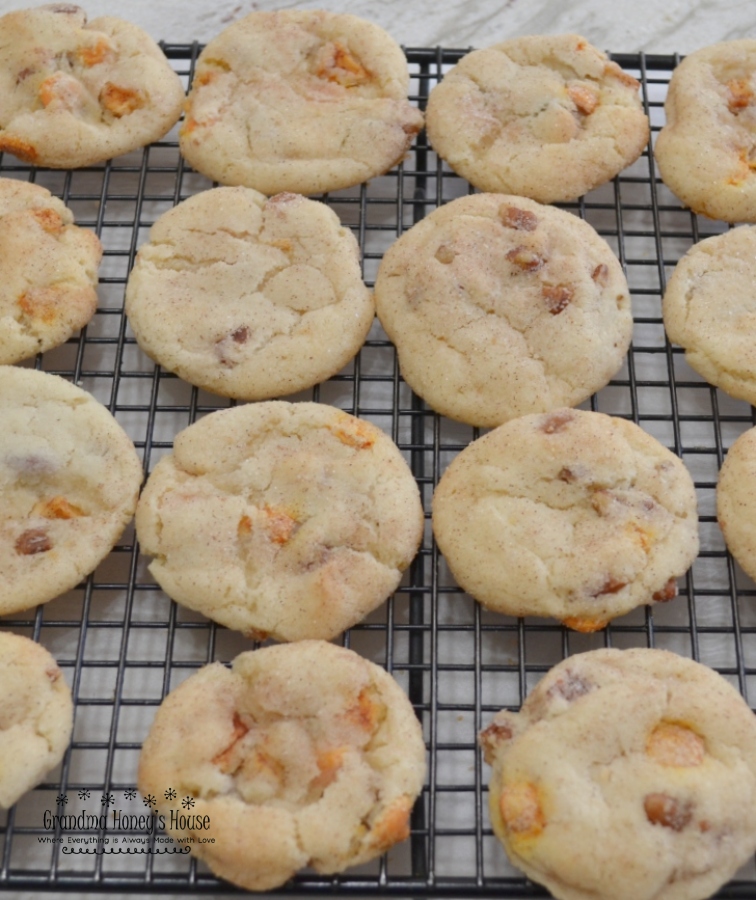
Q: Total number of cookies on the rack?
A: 15